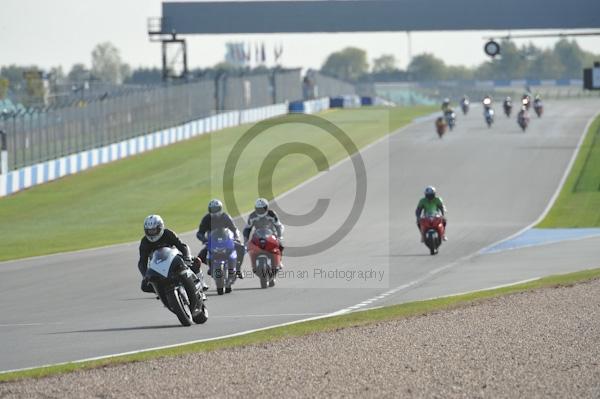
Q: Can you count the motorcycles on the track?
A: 14